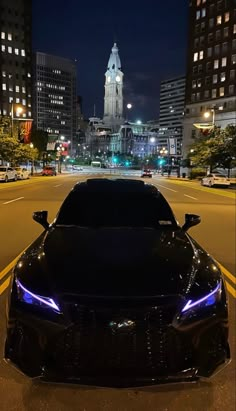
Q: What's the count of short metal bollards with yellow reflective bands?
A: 0